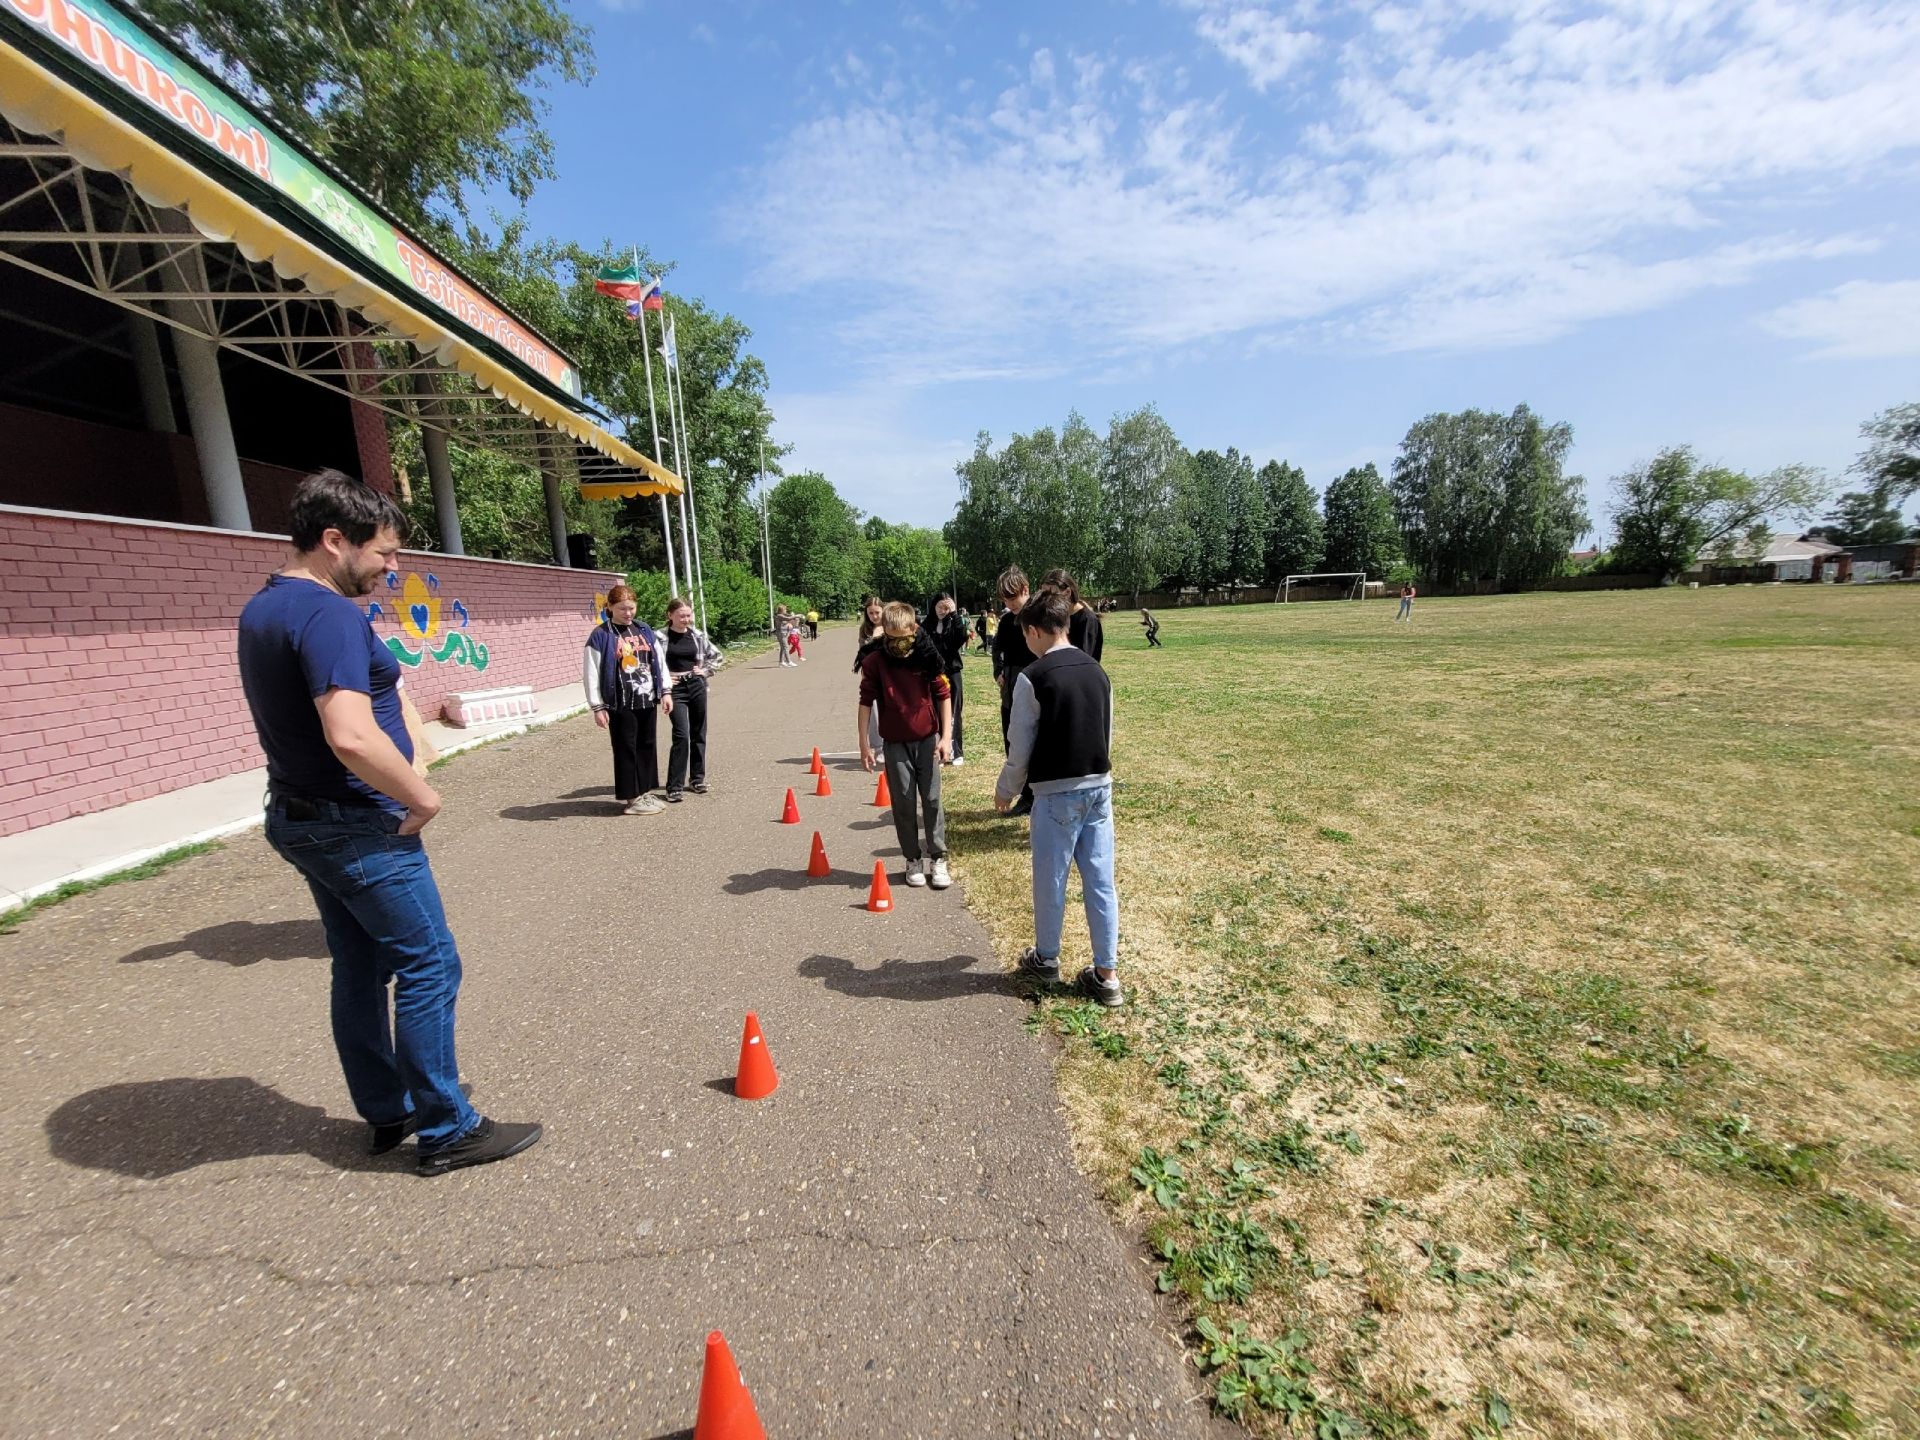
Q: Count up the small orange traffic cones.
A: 8